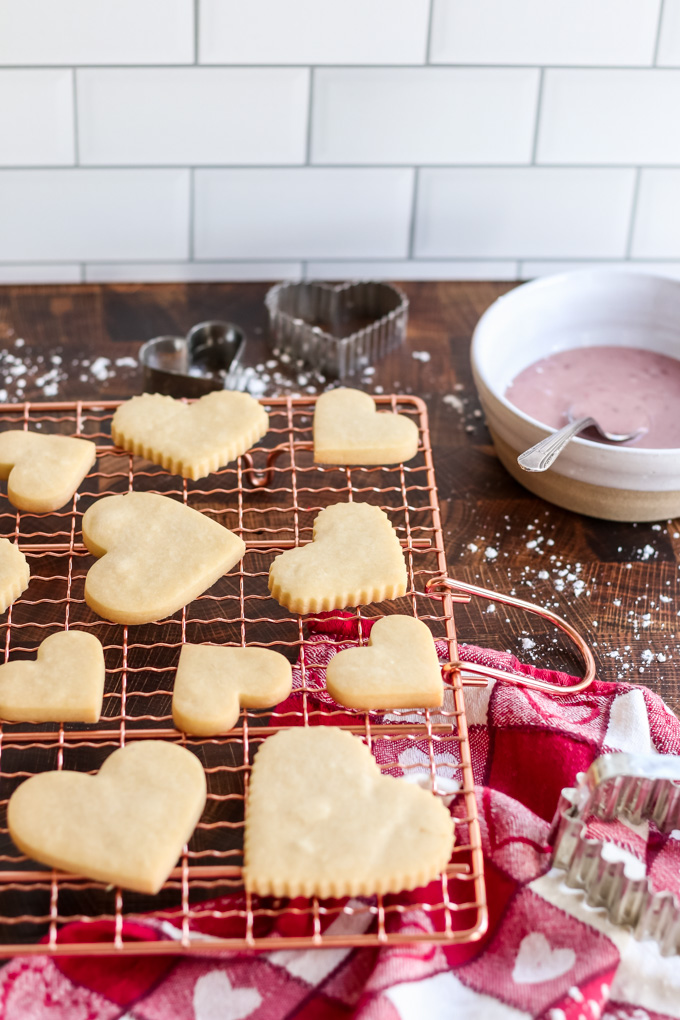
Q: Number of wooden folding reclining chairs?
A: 0